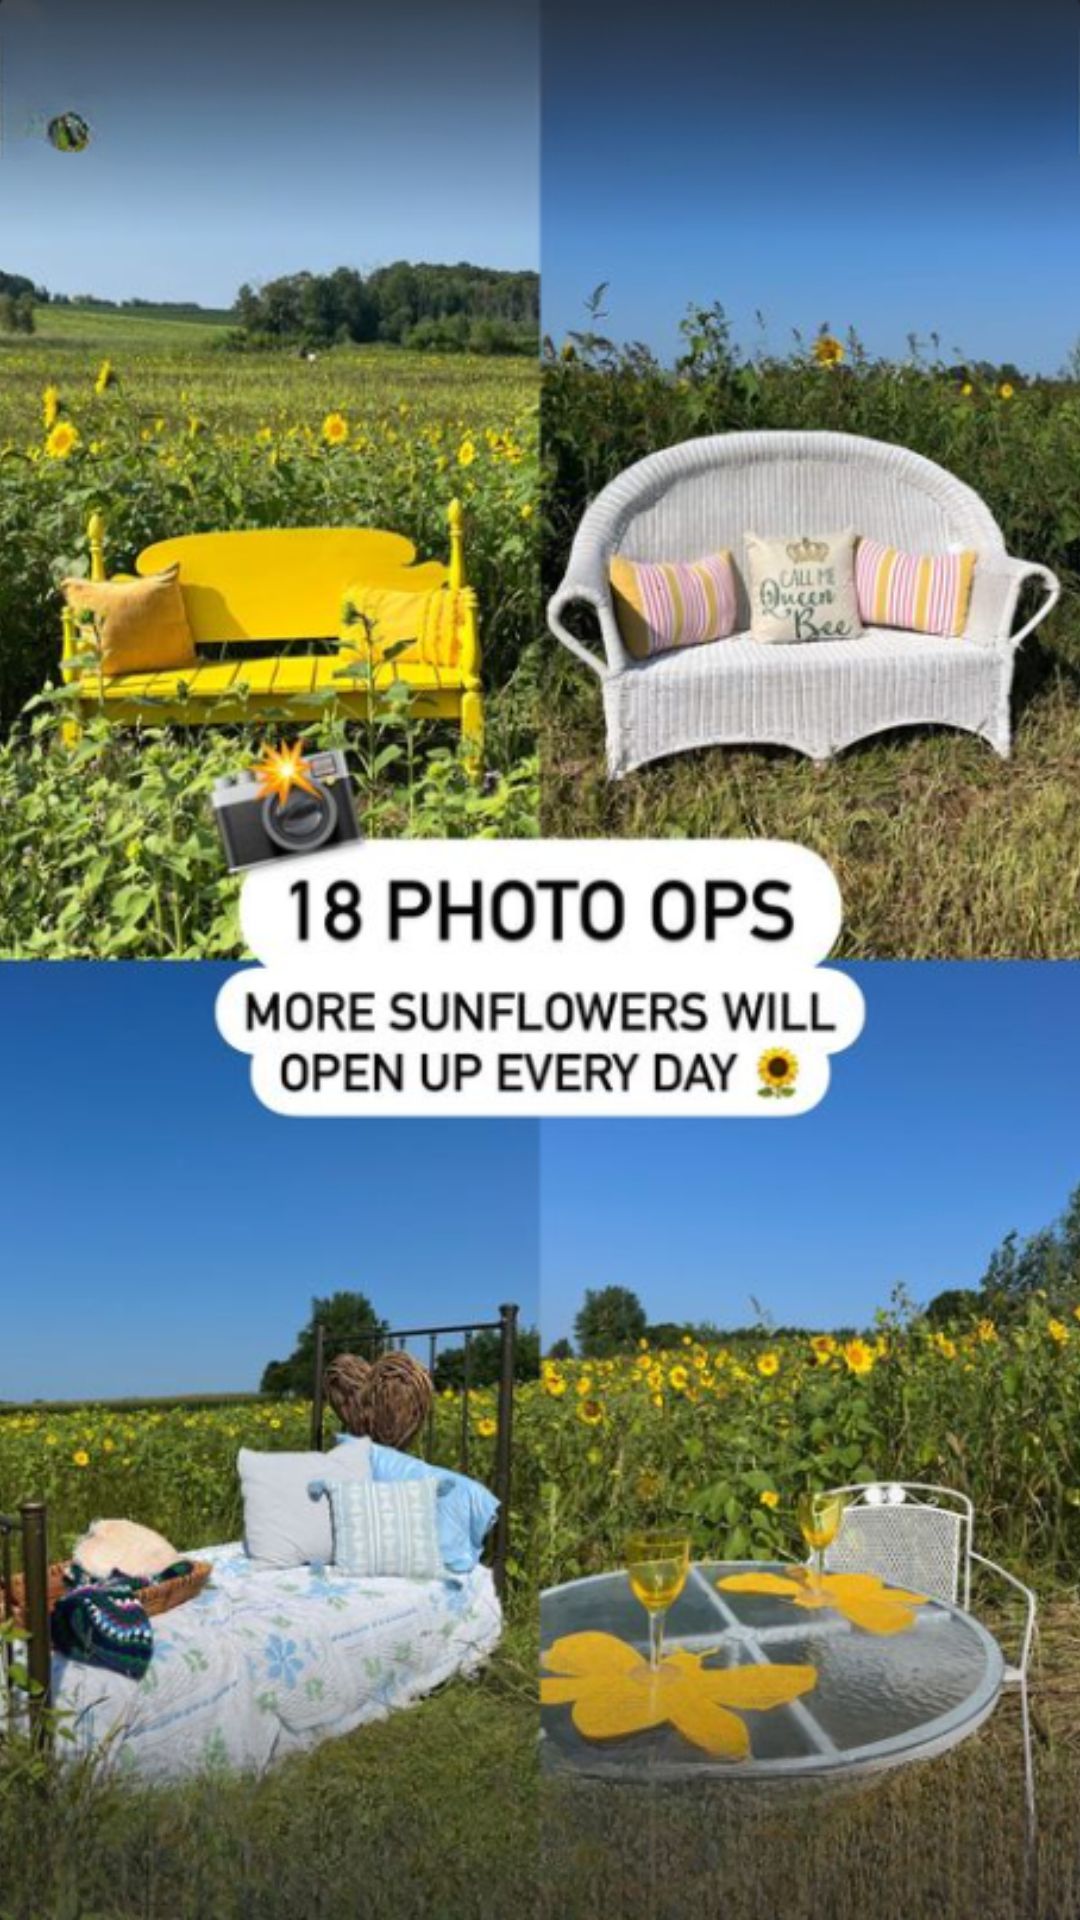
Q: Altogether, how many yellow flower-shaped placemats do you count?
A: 2